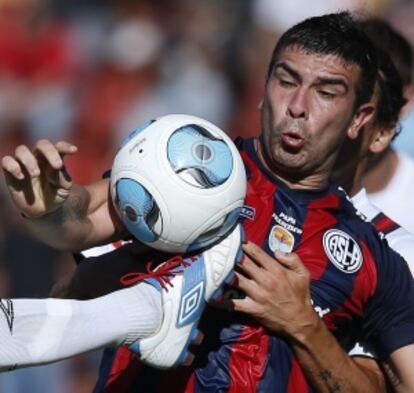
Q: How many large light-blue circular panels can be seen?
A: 2